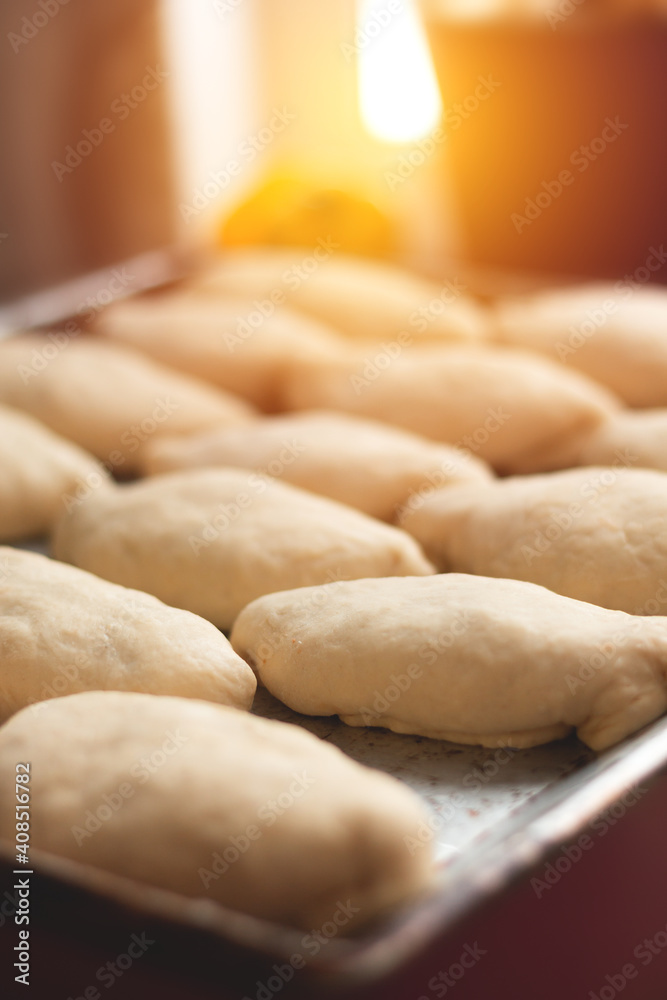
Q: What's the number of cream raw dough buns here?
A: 13